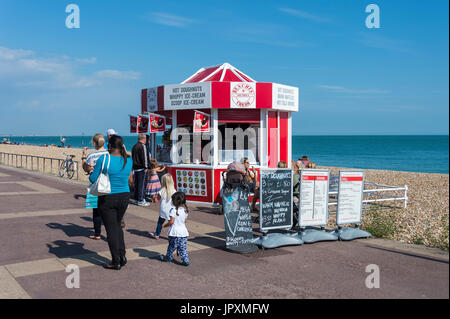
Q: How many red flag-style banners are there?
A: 4